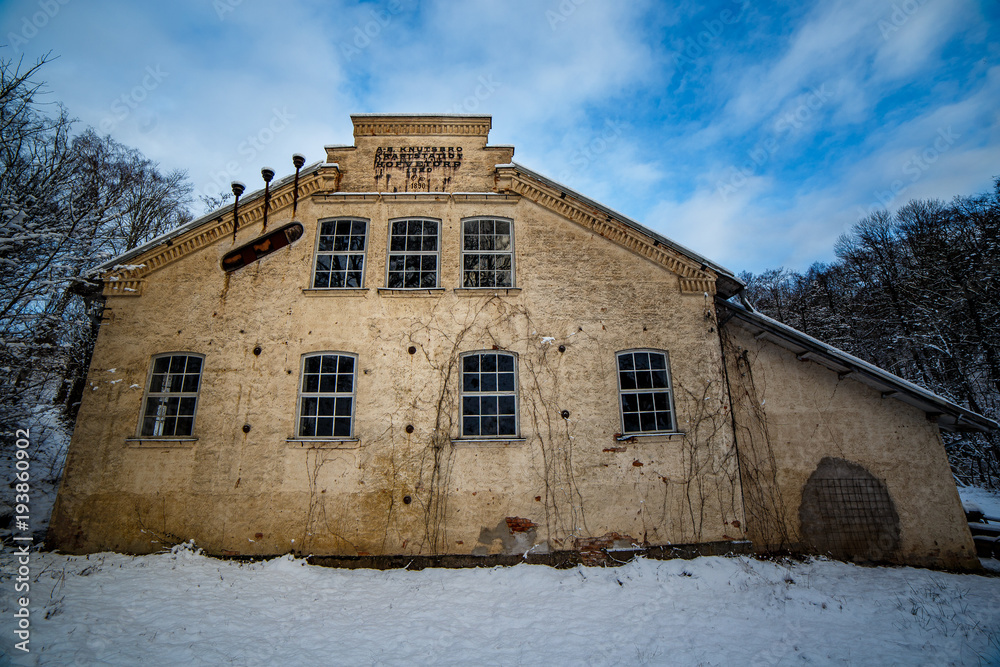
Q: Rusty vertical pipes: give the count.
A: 3